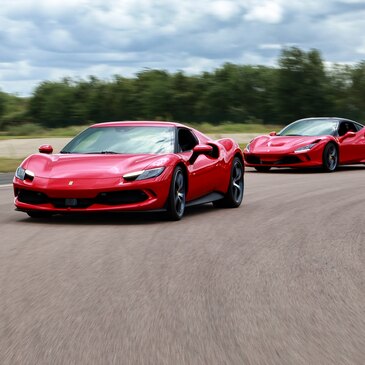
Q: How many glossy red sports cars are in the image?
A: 2